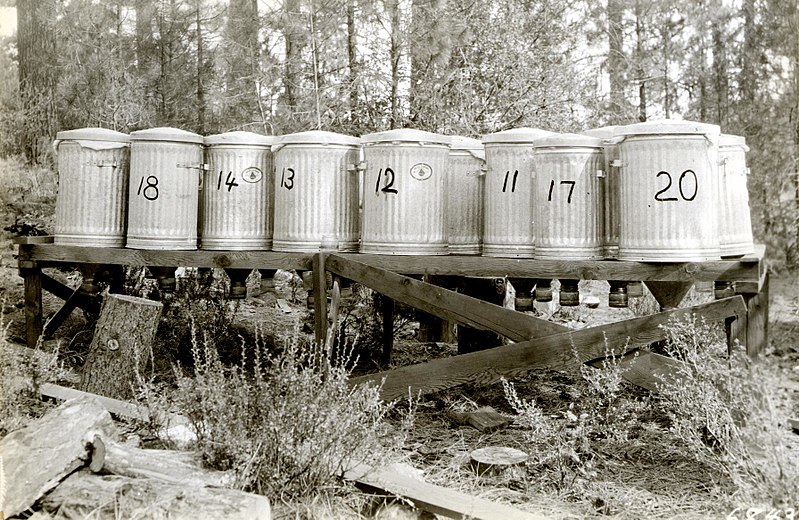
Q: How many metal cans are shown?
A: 11